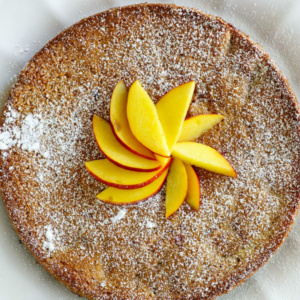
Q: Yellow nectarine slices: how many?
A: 10